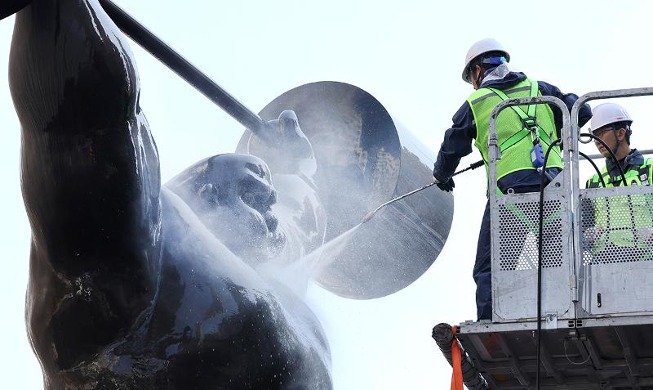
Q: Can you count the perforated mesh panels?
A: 2